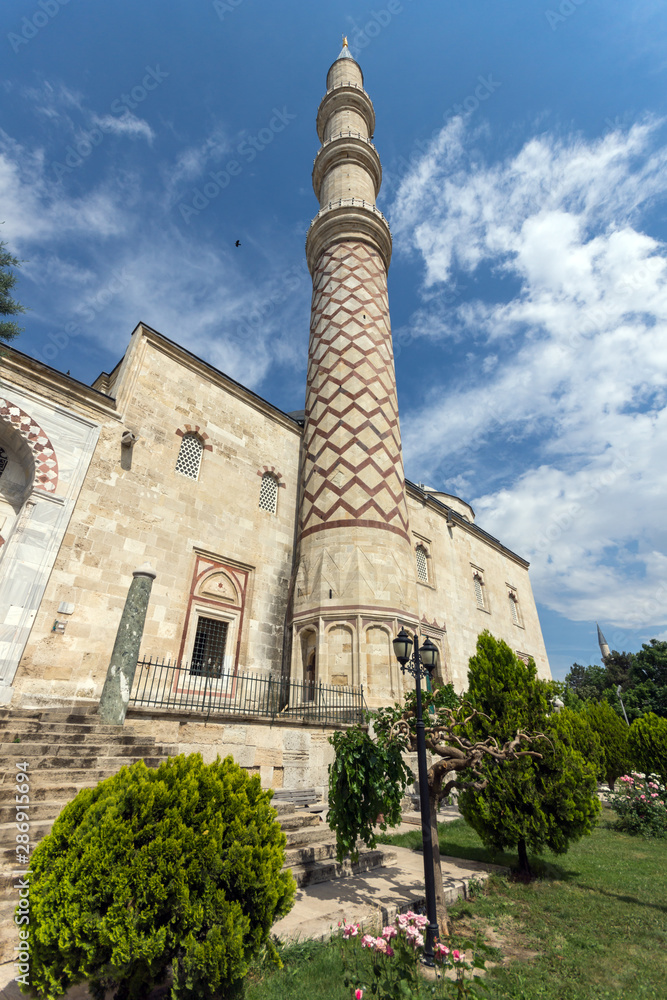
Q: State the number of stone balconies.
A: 3